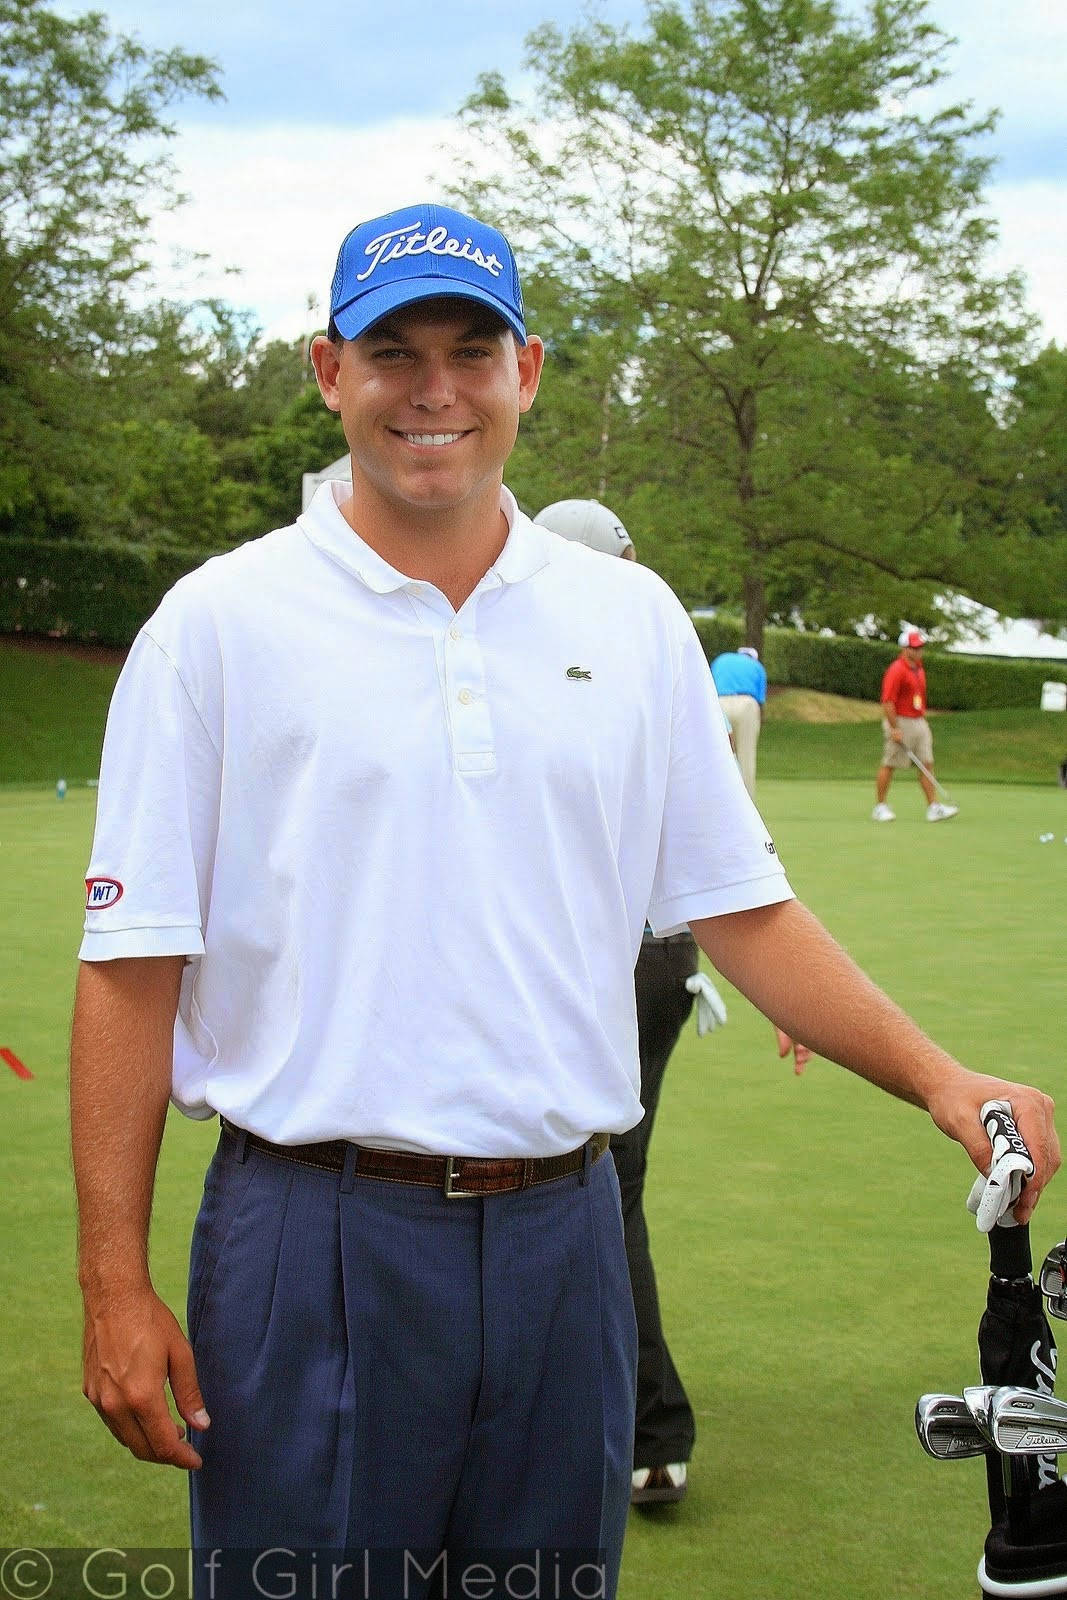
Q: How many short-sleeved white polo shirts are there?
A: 1